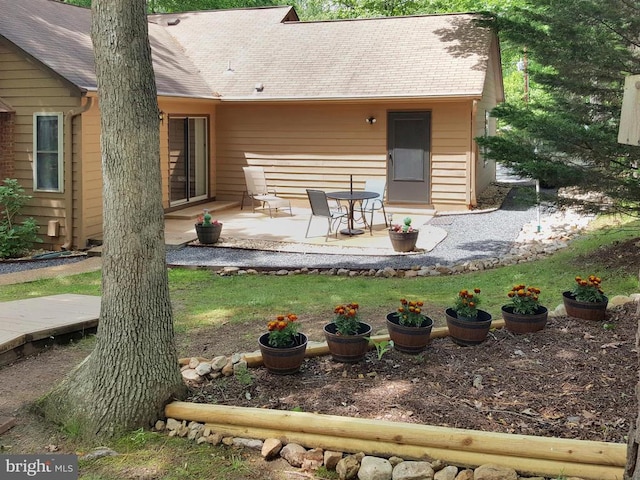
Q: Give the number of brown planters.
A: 8